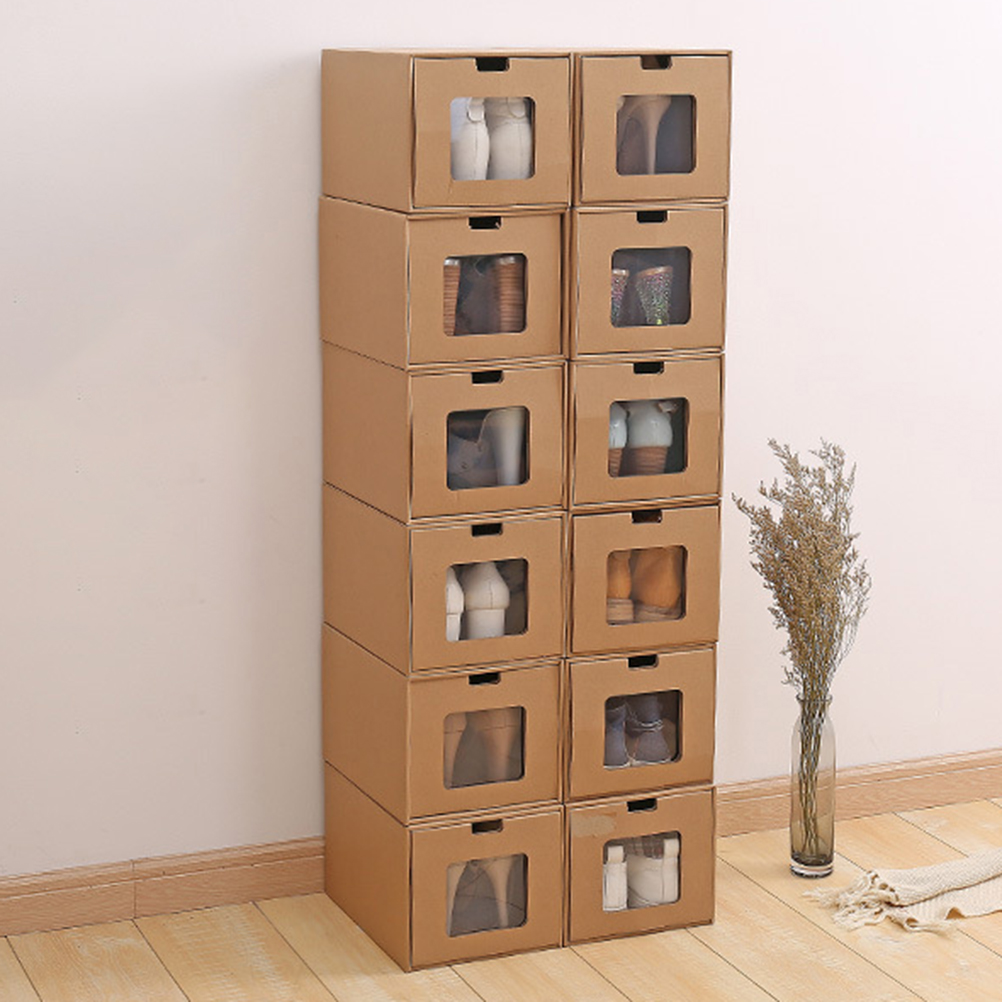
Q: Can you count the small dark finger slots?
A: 12